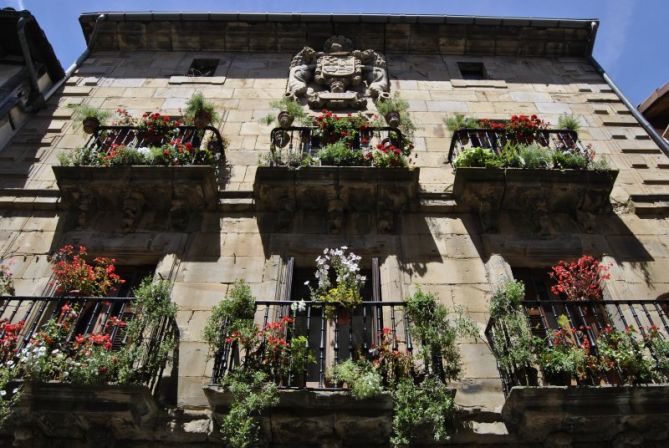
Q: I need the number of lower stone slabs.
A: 3